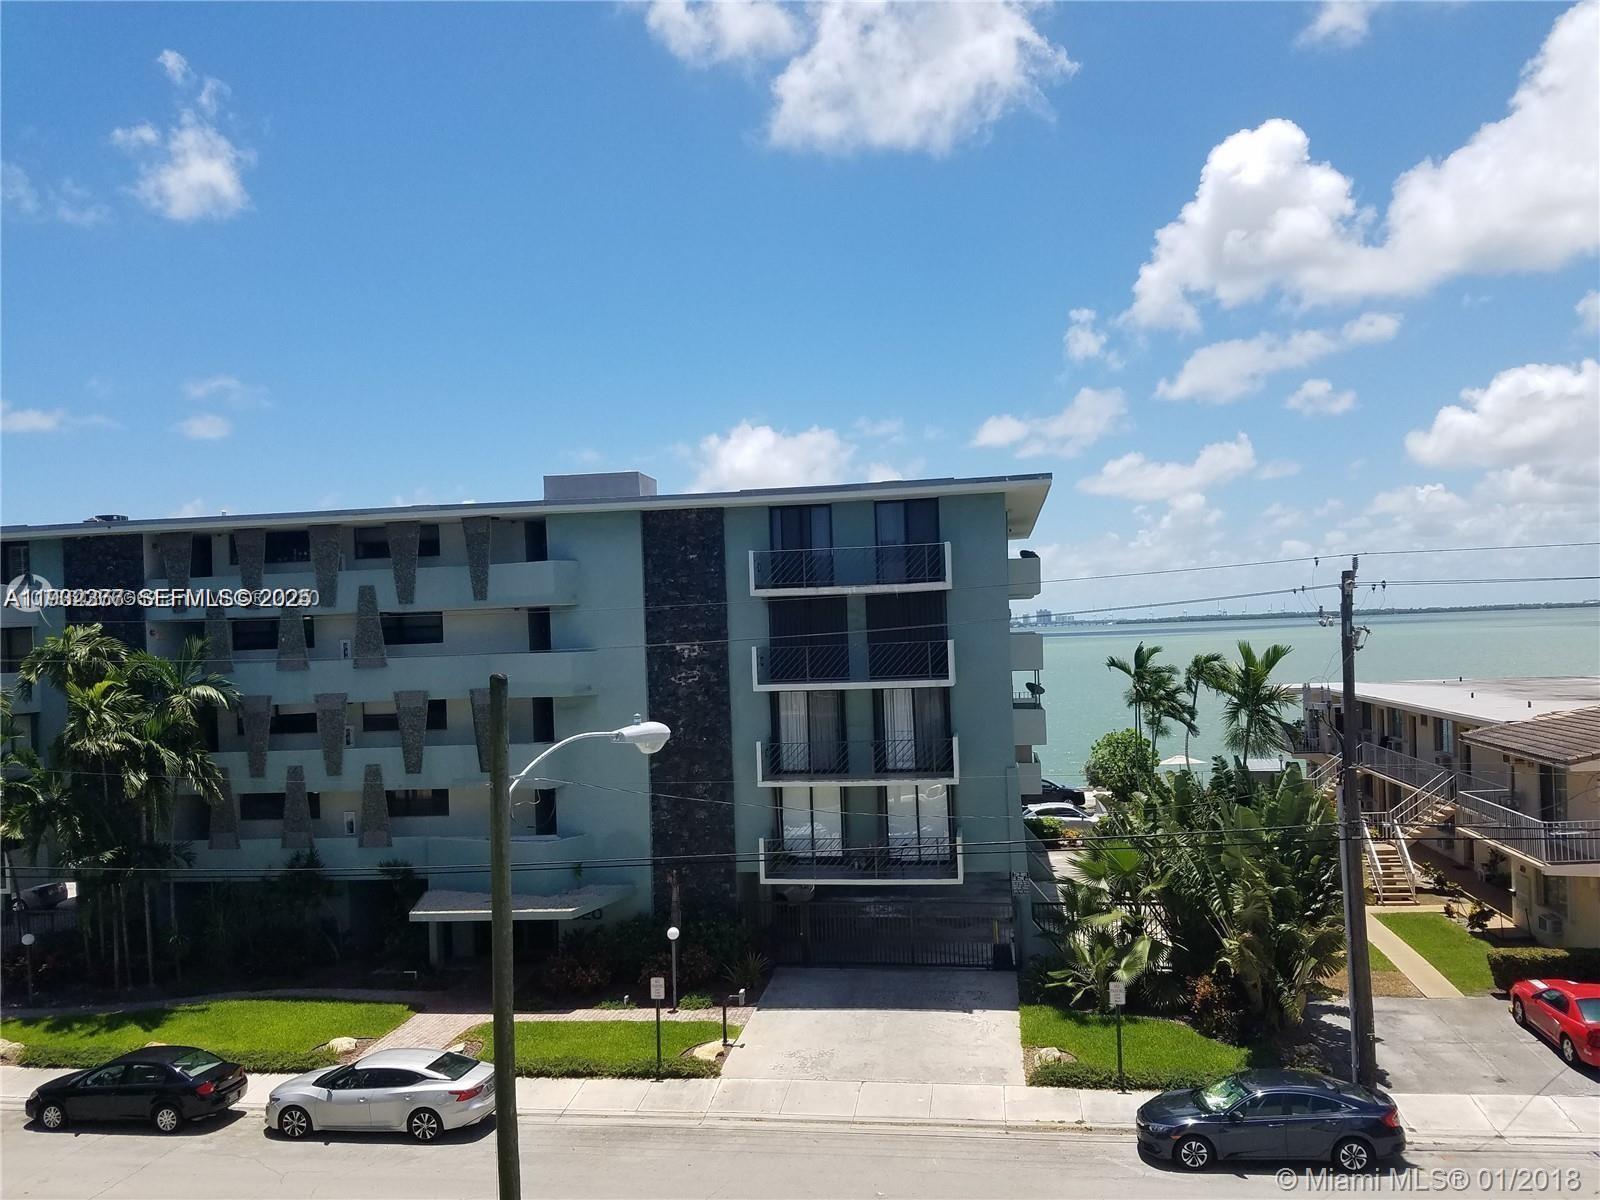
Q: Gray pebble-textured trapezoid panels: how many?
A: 15